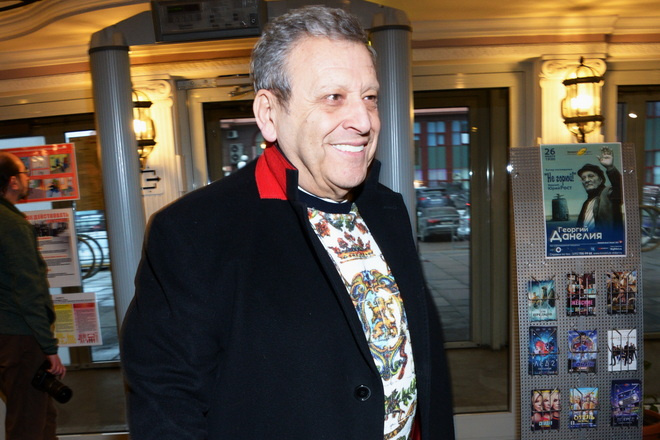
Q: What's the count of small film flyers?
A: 9